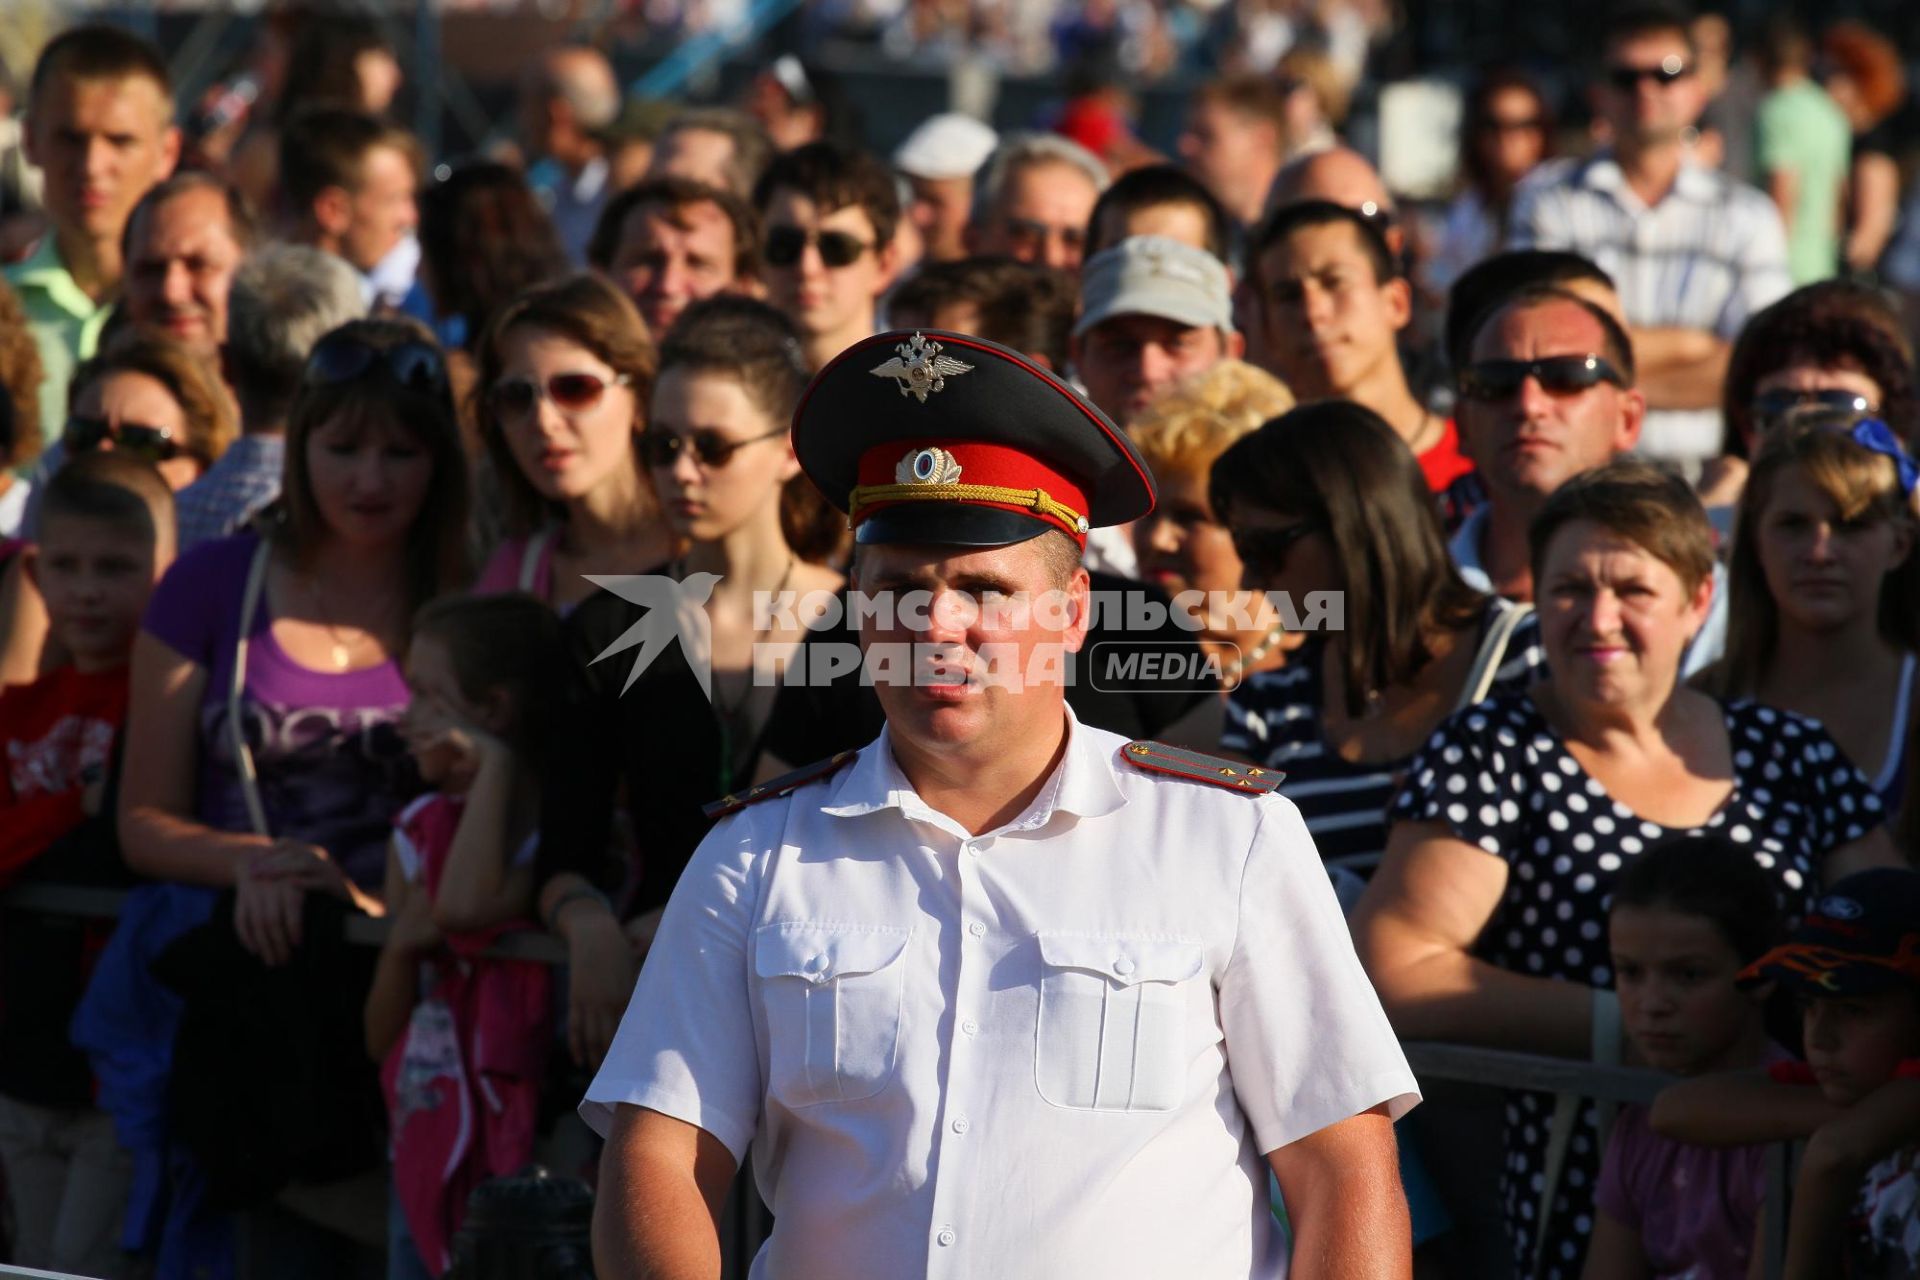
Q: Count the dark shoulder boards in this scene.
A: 2